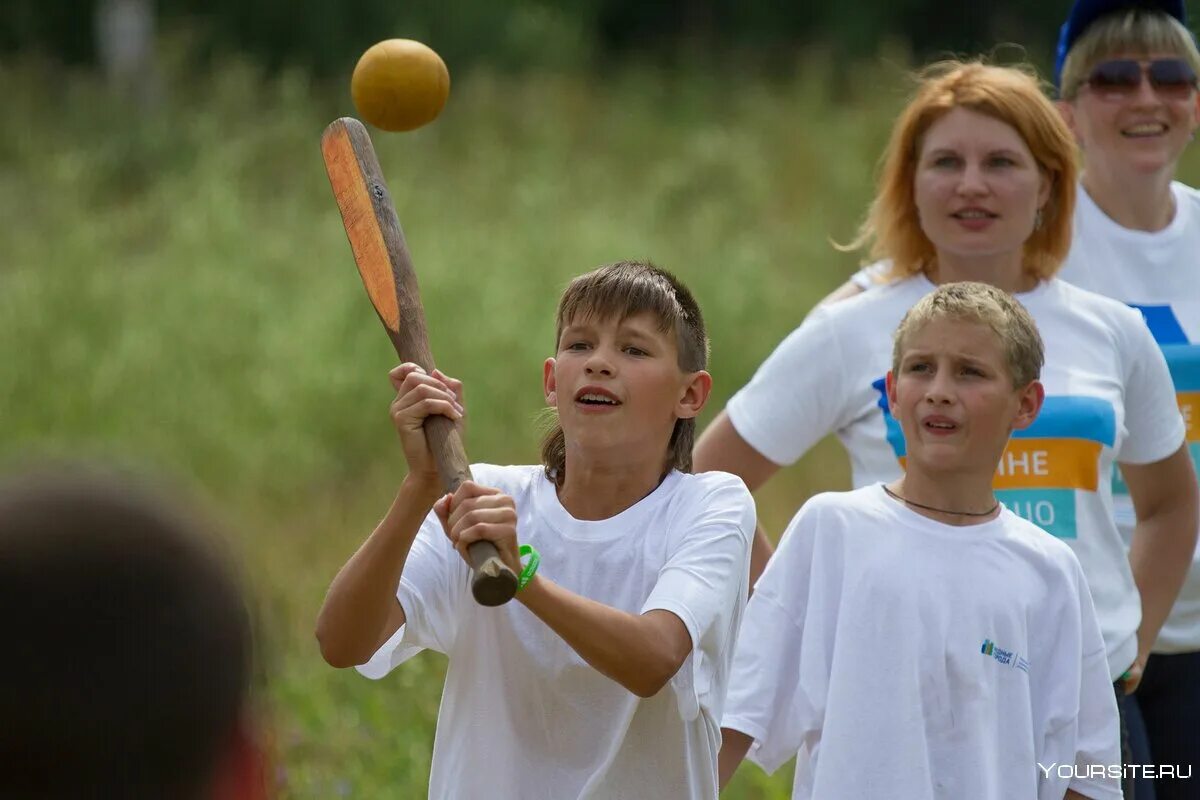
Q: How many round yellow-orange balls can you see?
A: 1